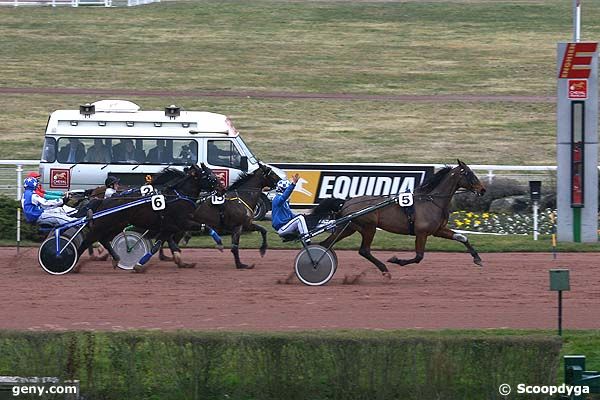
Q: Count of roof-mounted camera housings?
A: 2